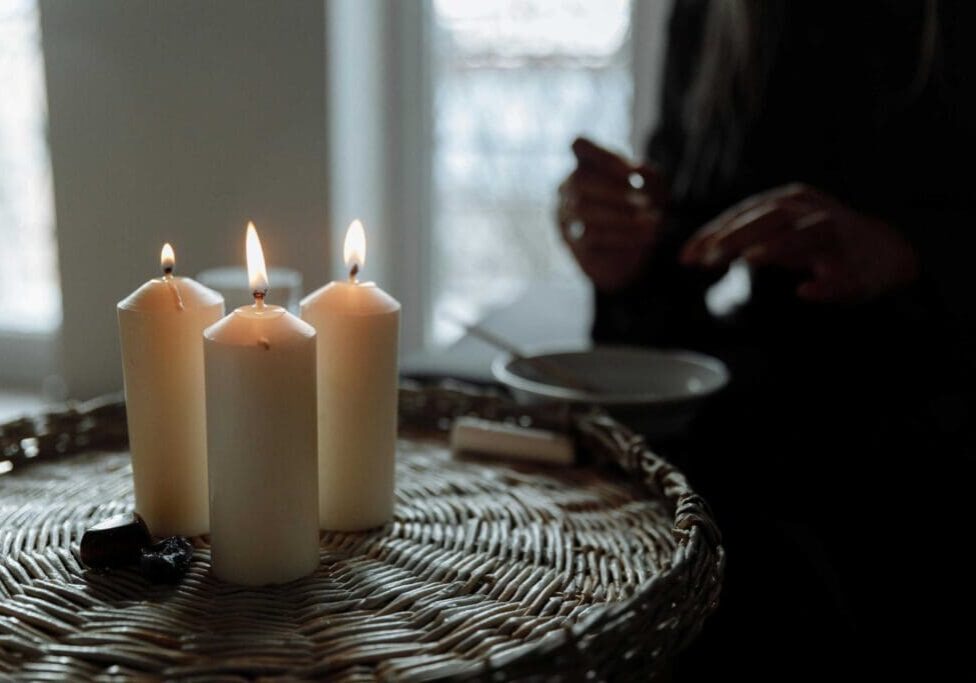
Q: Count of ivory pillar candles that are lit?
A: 3